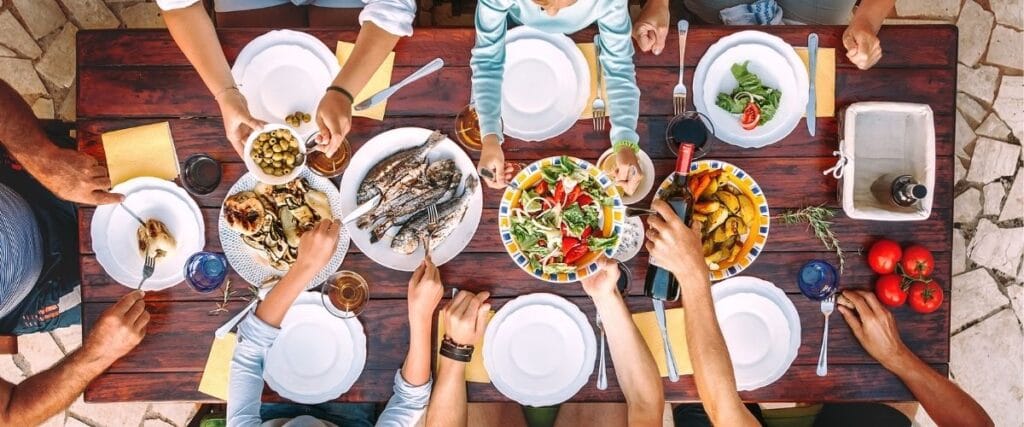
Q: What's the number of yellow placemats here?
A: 7